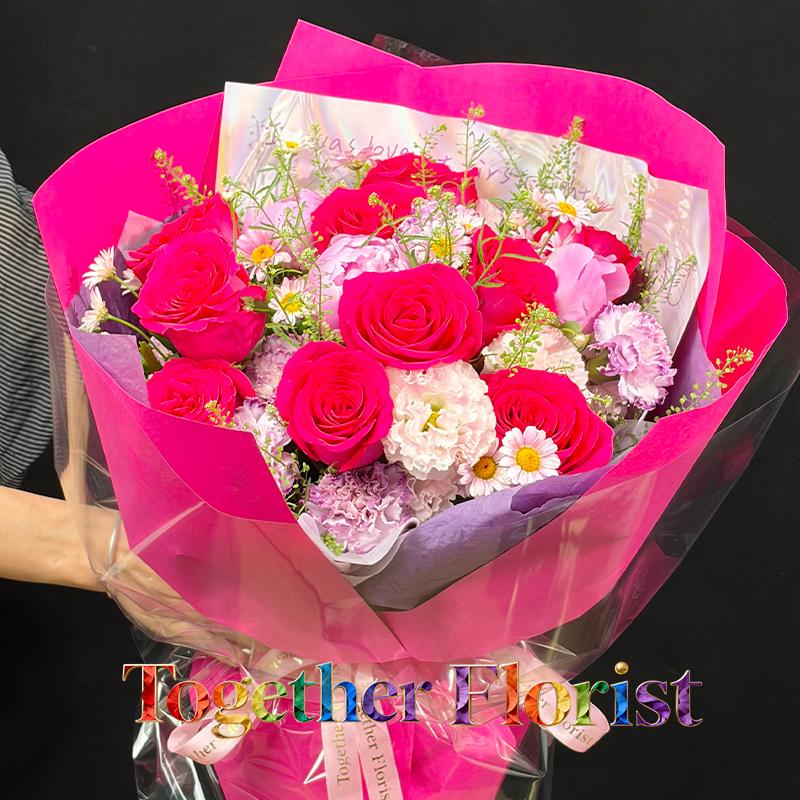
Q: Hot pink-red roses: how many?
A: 10